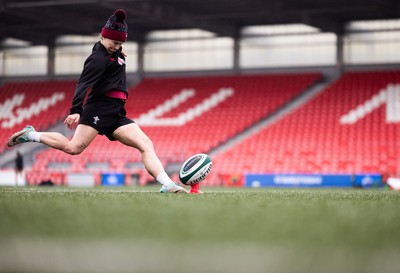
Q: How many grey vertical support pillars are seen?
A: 4